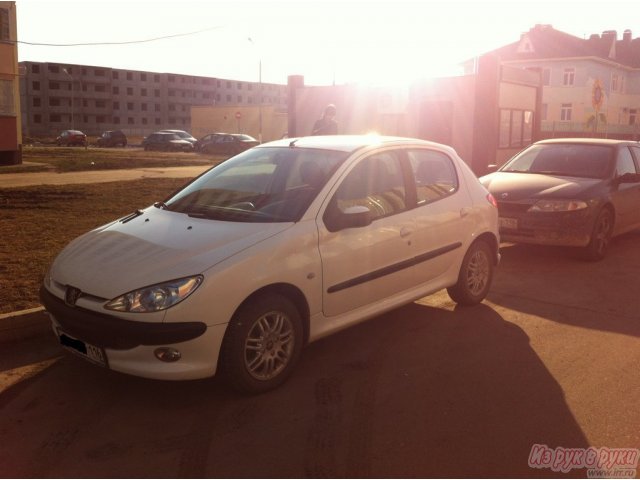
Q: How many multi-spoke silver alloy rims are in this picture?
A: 2